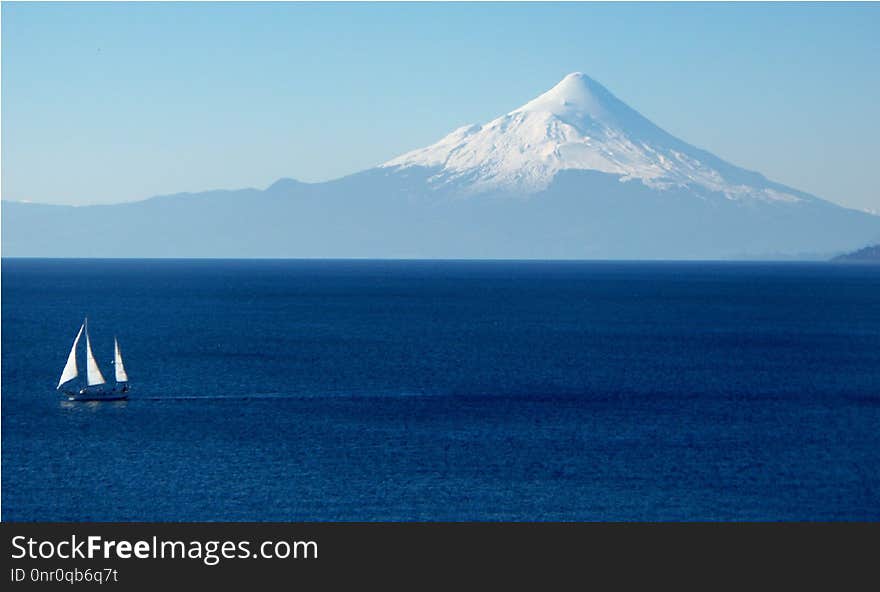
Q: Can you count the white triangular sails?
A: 3